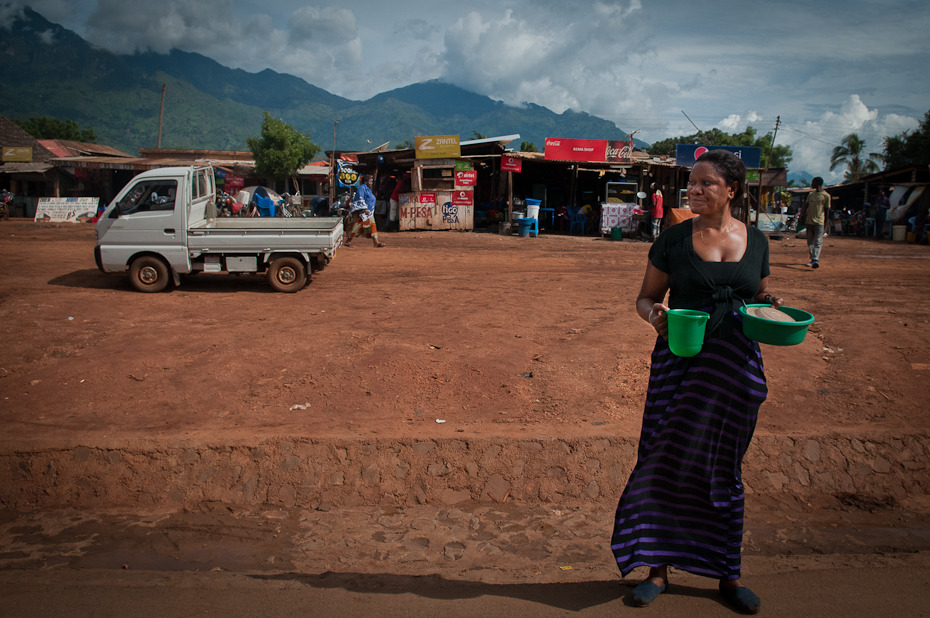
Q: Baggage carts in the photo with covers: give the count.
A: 0